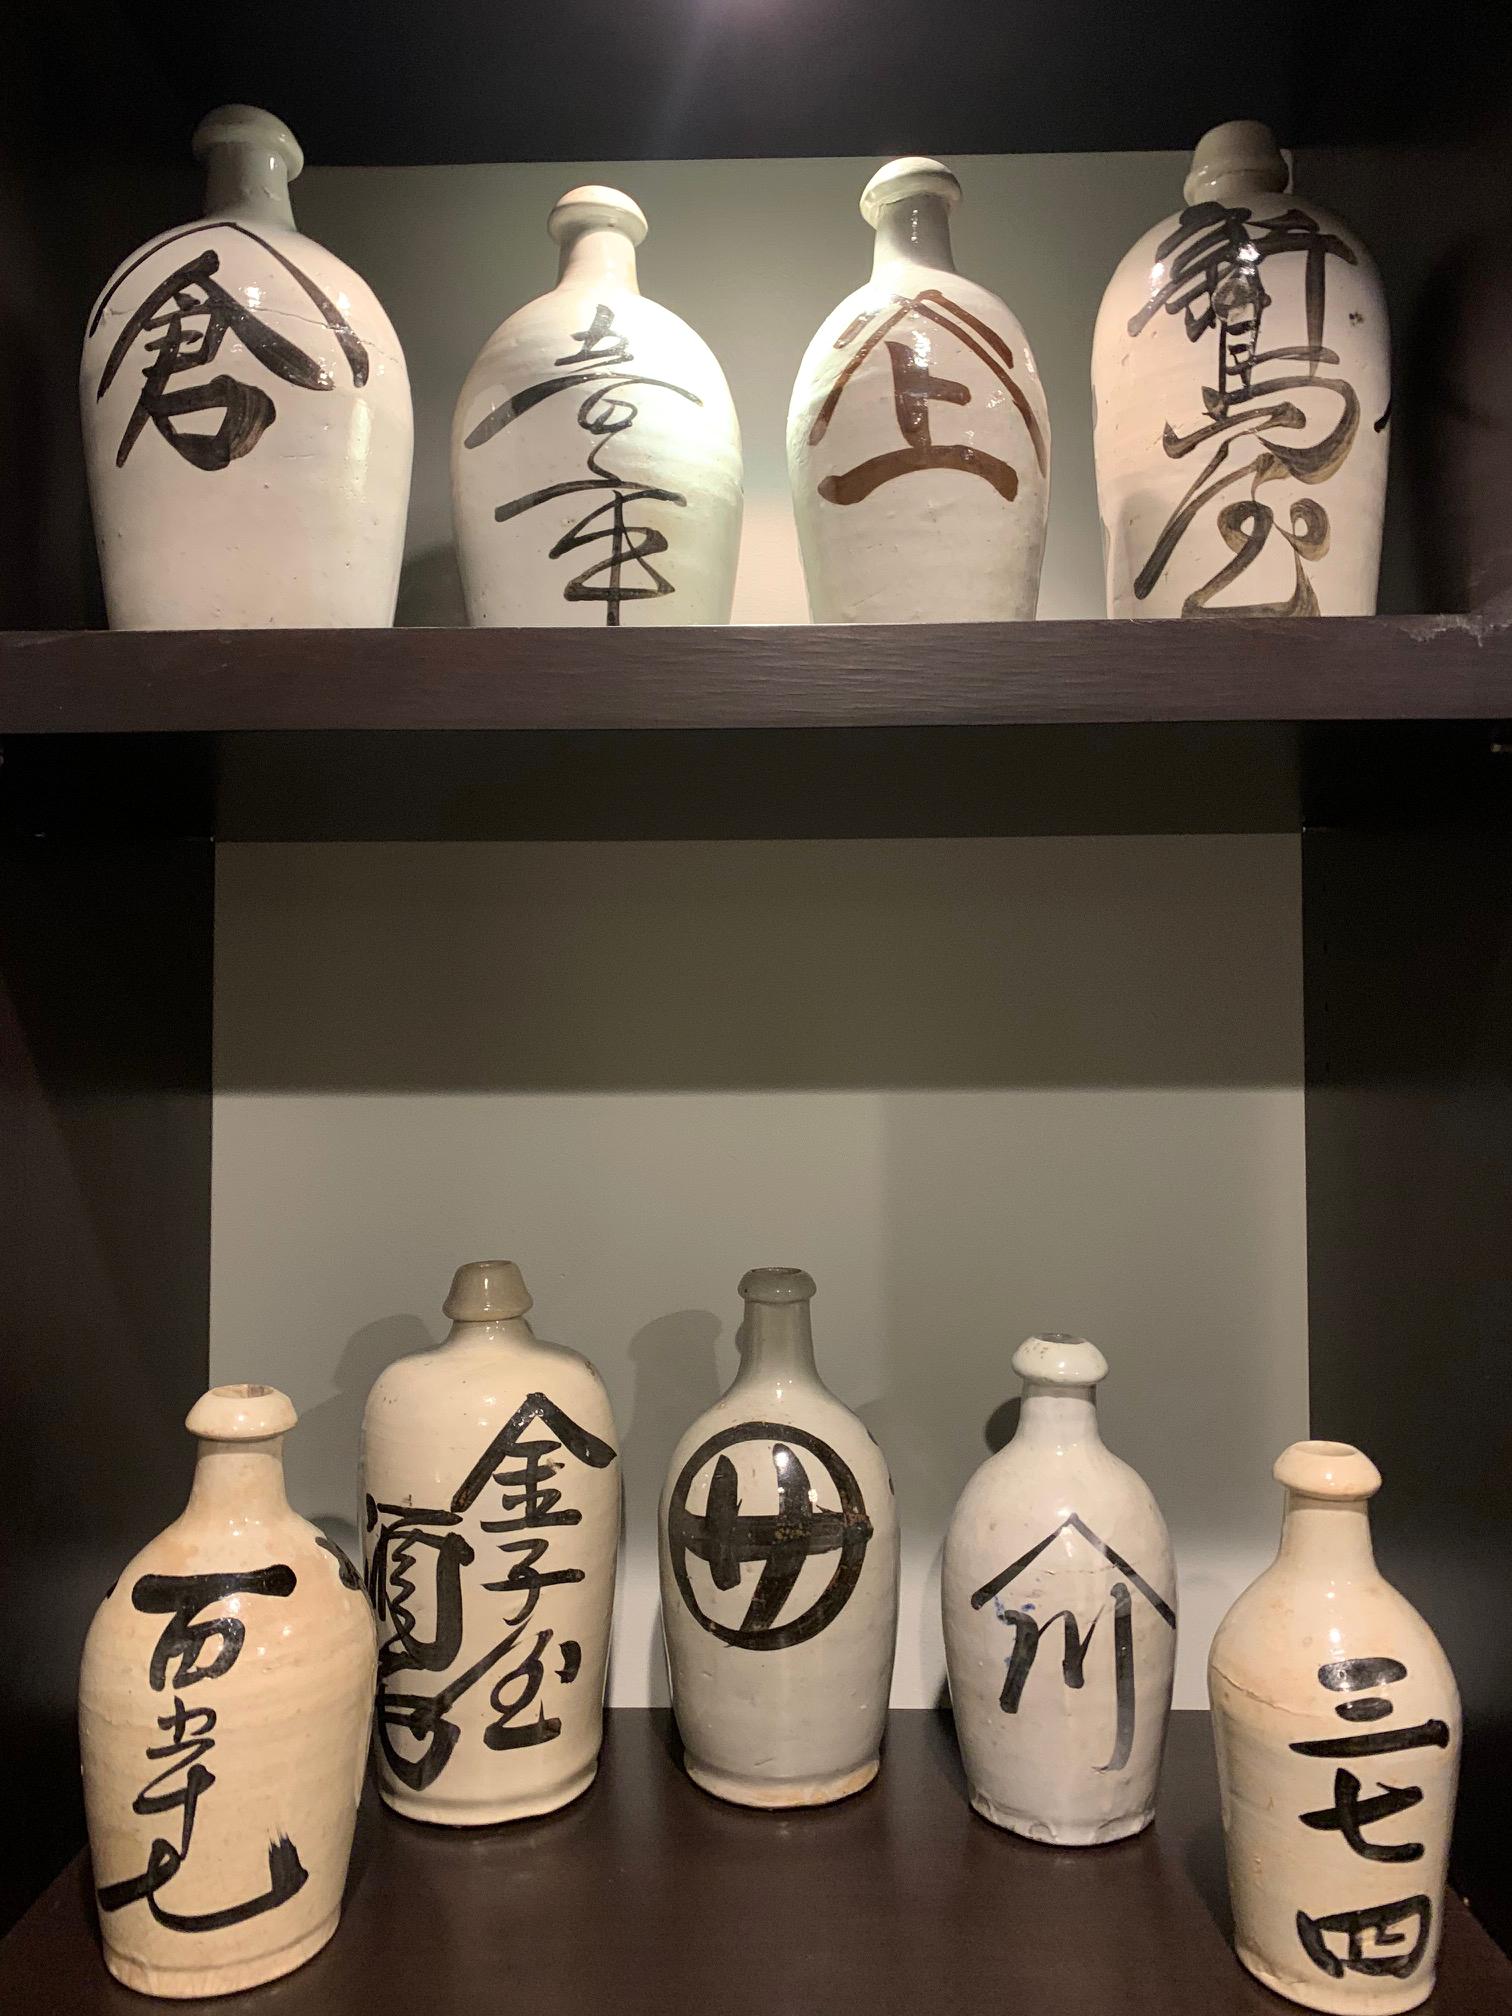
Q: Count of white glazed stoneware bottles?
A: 9